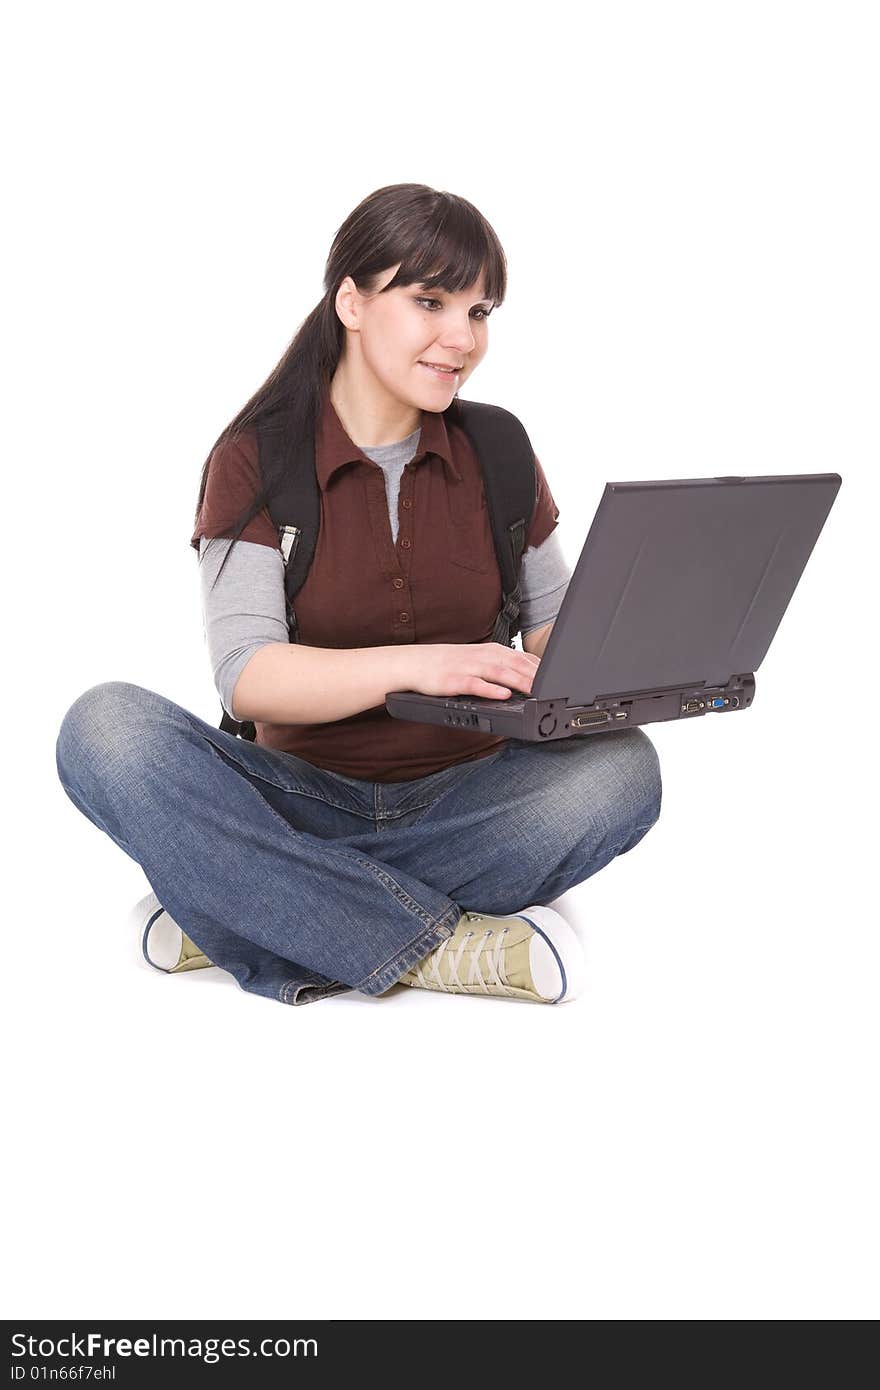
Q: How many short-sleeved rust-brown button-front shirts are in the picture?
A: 1